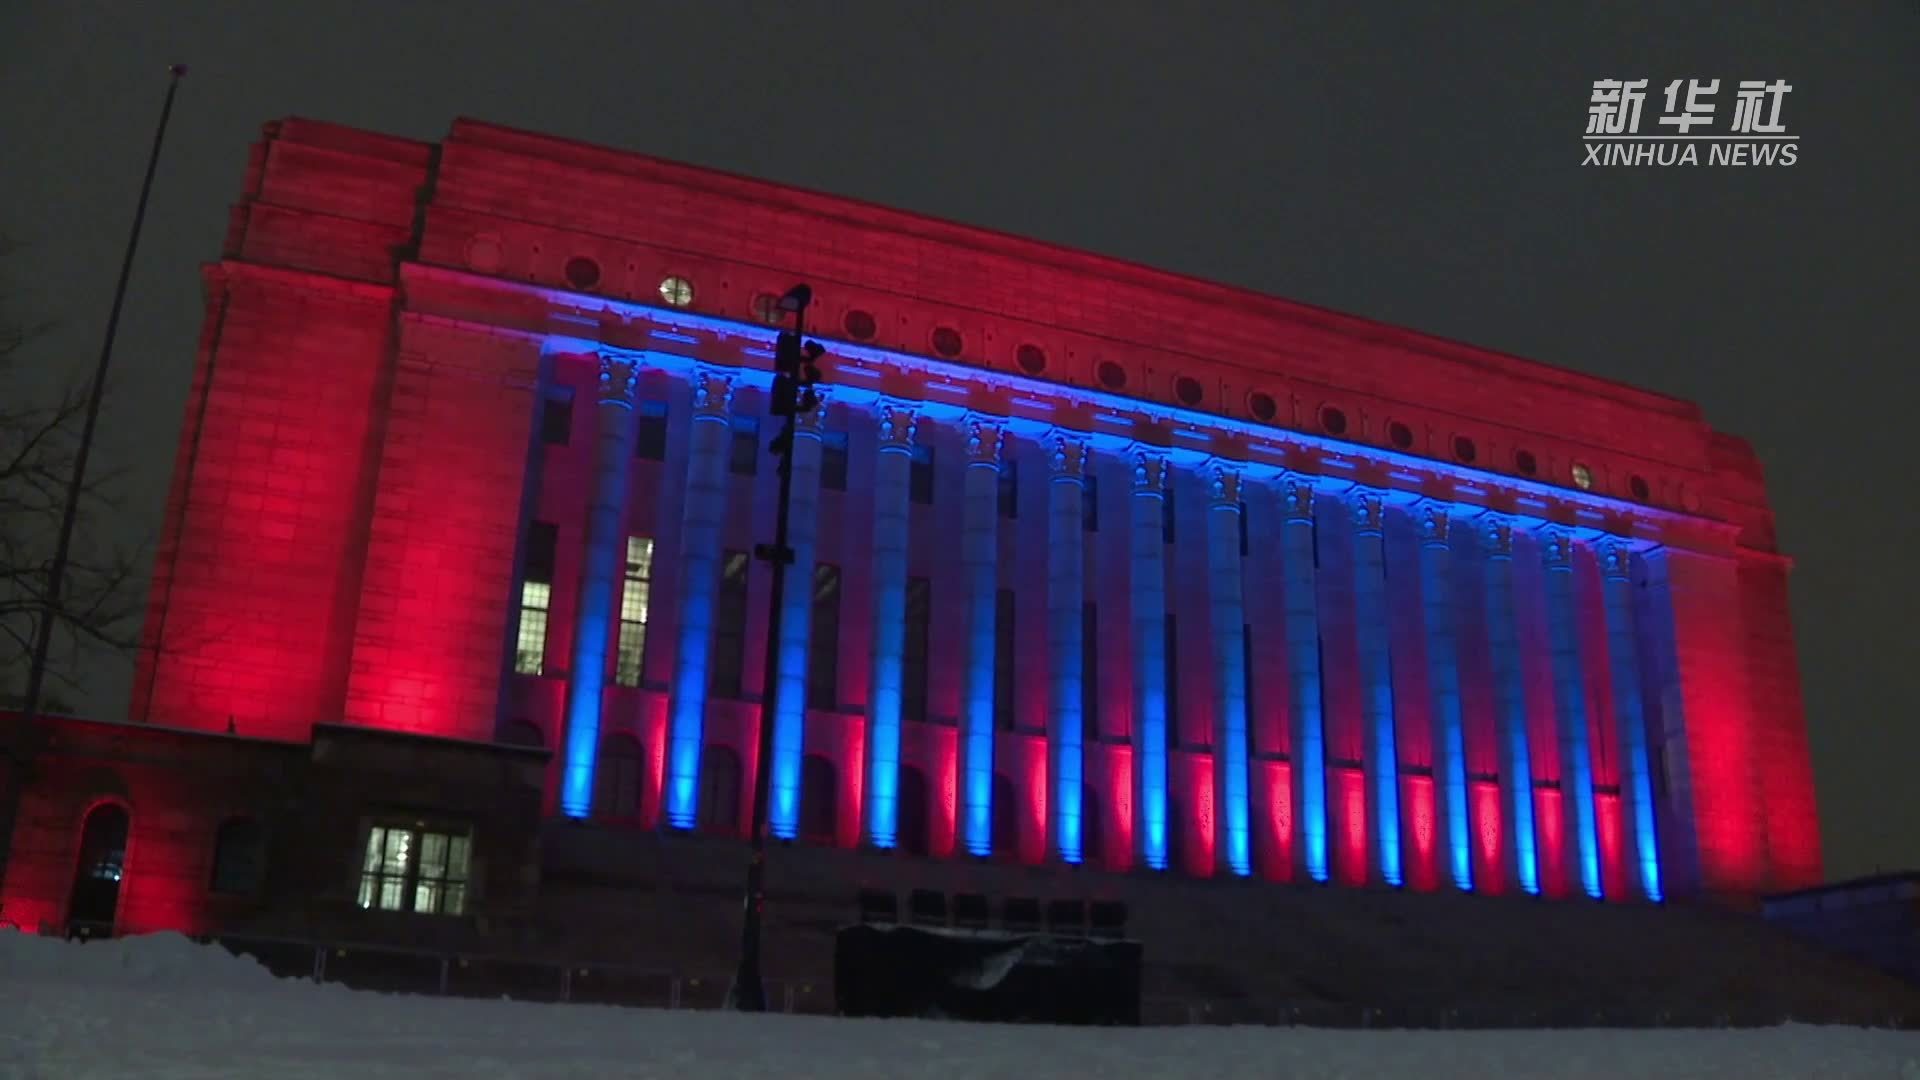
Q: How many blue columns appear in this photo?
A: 14